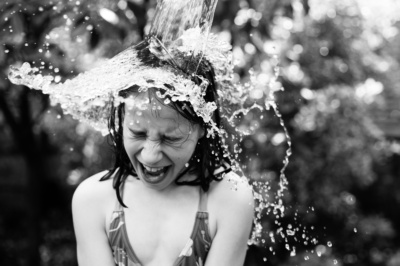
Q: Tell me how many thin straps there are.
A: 2